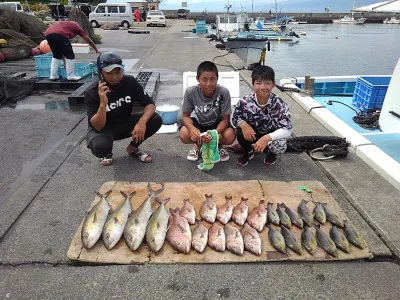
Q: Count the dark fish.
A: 12